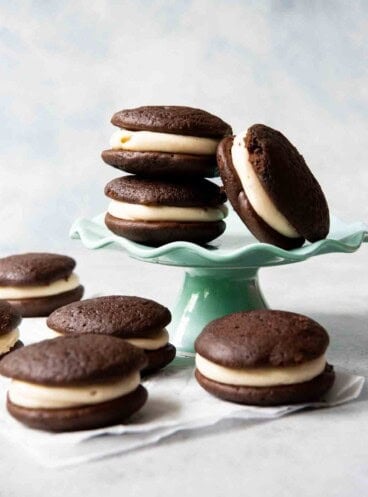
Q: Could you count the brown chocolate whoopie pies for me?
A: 8